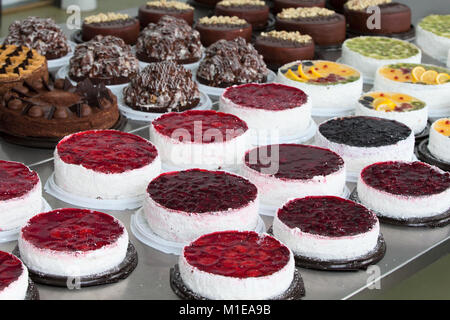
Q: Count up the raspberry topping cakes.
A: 11